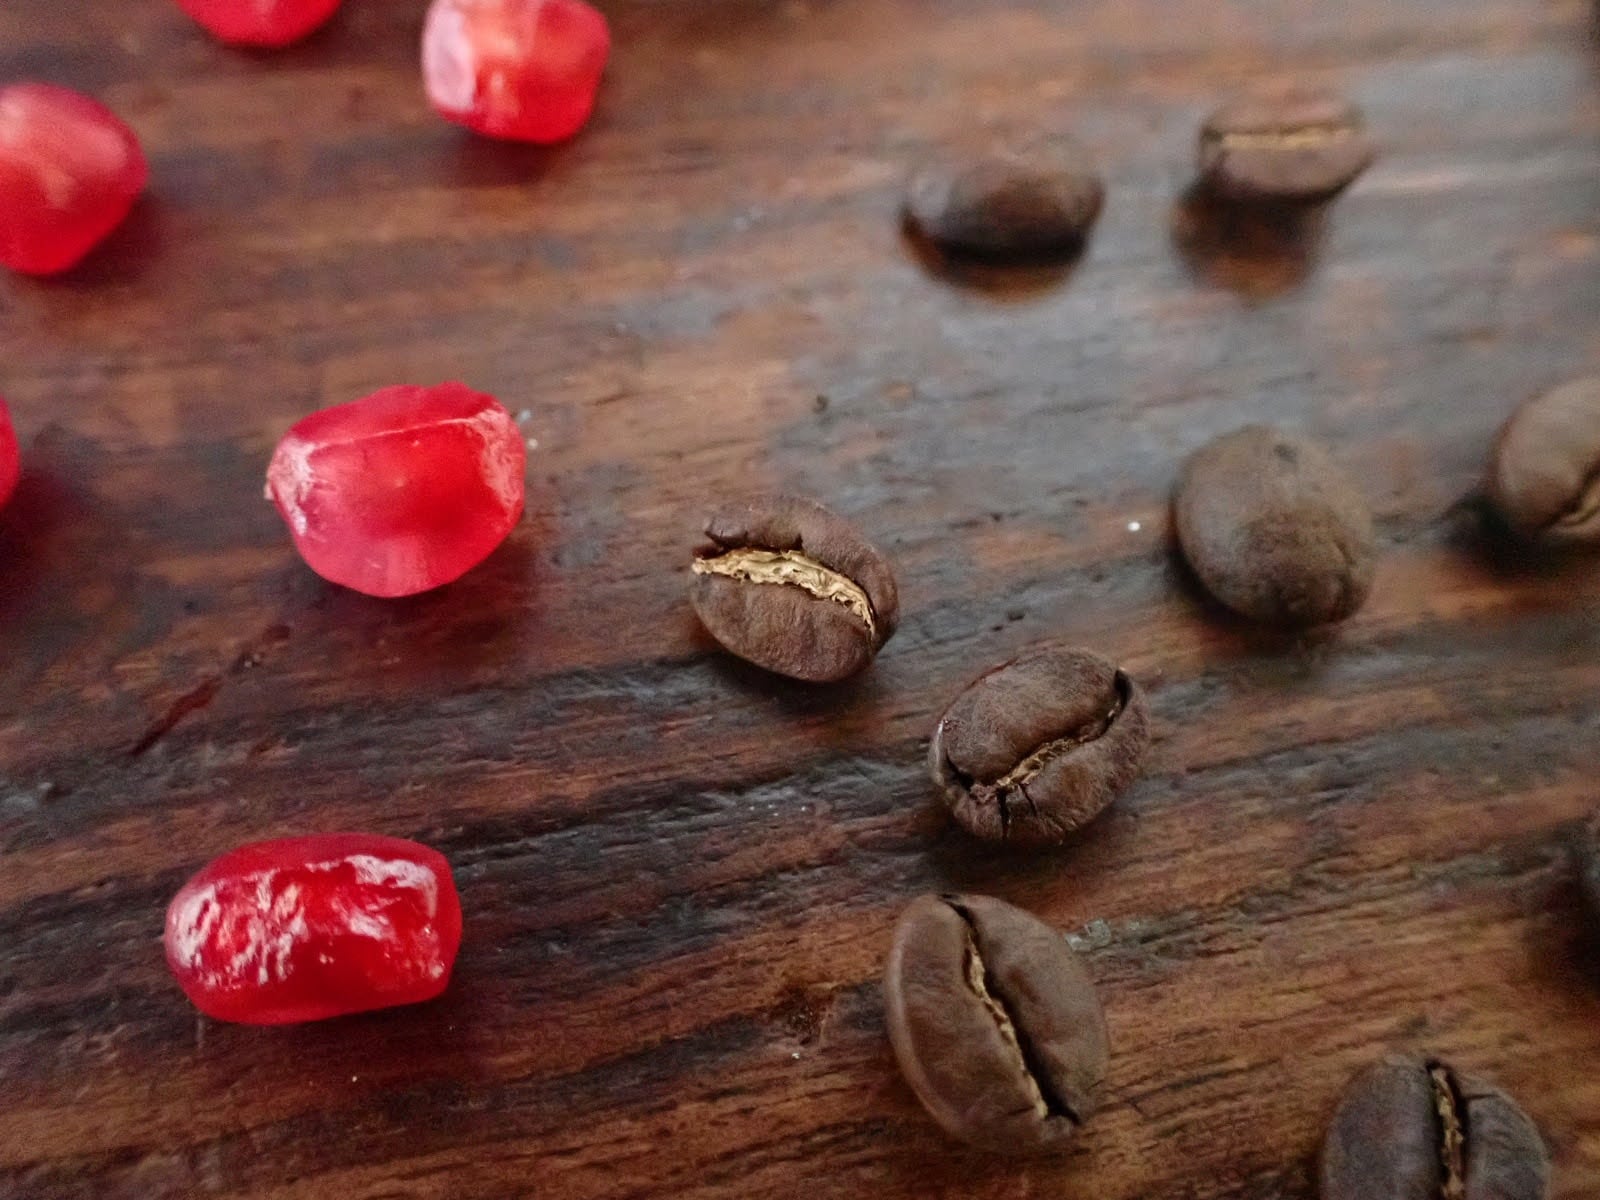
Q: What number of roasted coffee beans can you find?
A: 9